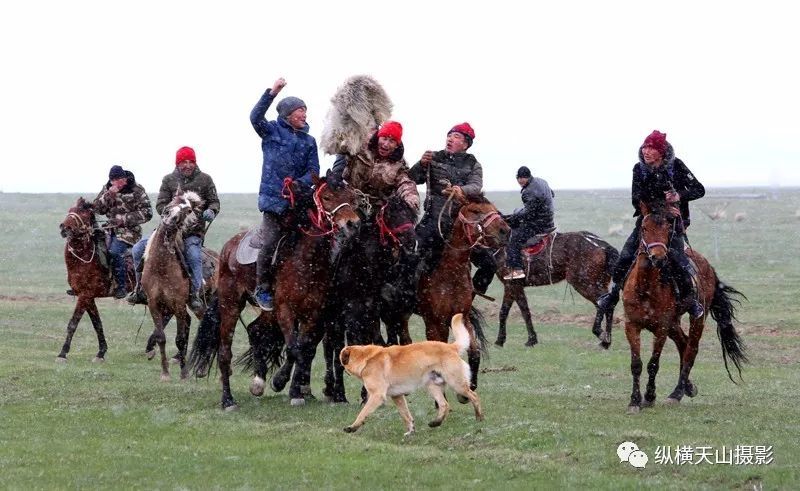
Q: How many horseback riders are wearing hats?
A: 7